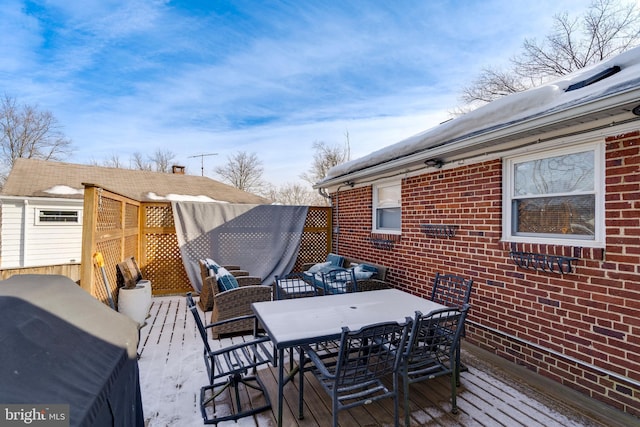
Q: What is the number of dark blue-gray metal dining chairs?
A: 6